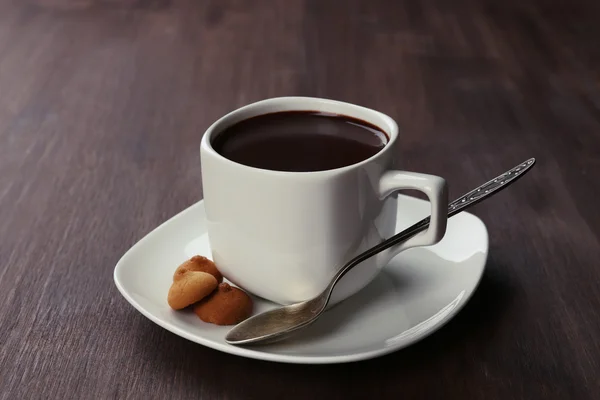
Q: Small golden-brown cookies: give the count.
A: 3